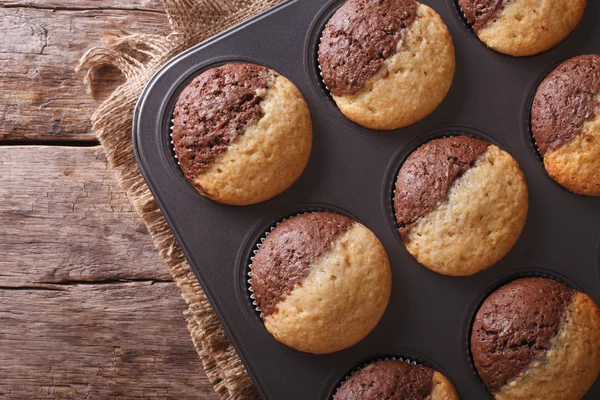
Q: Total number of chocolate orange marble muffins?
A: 8